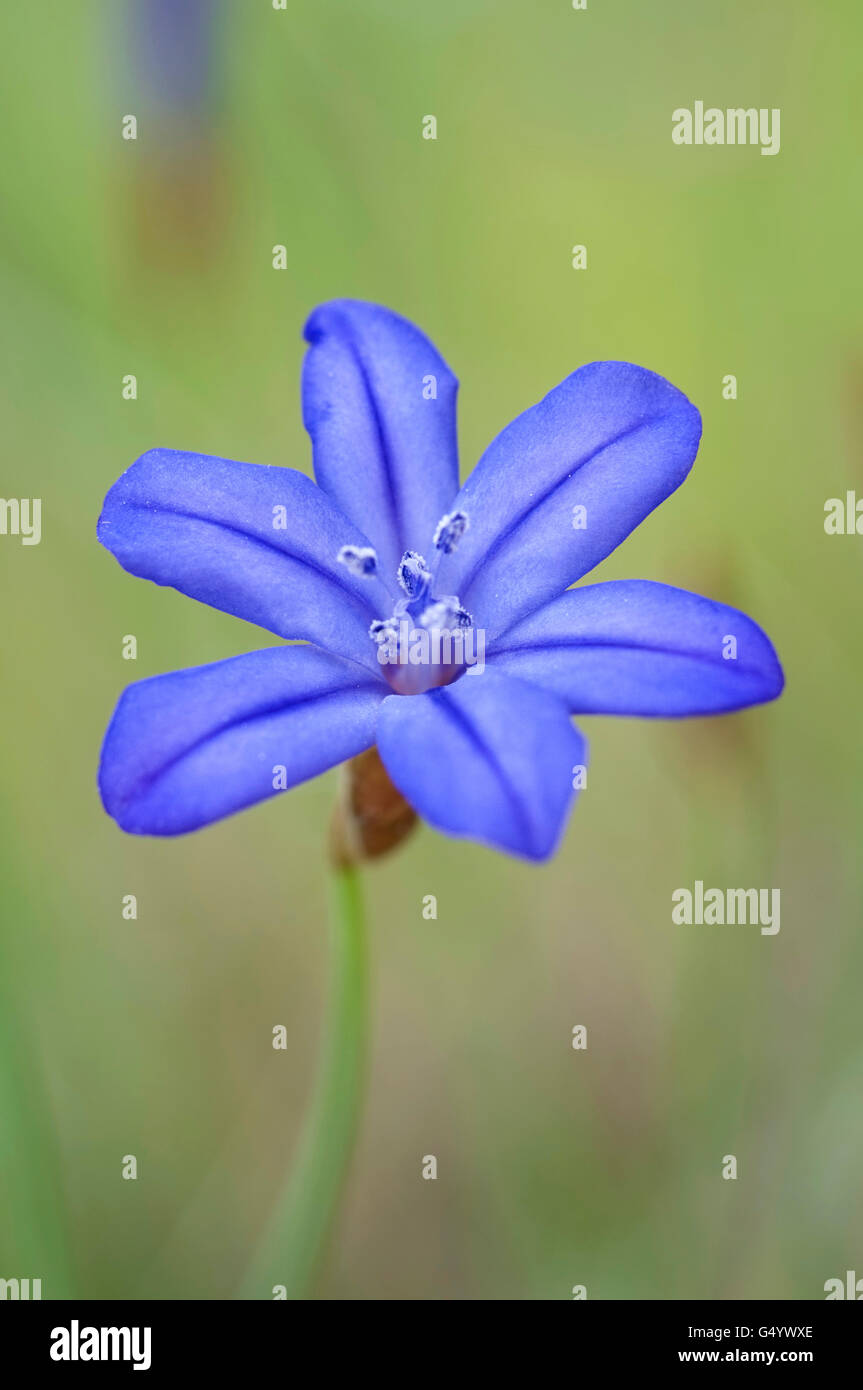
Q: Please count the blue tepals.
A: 6